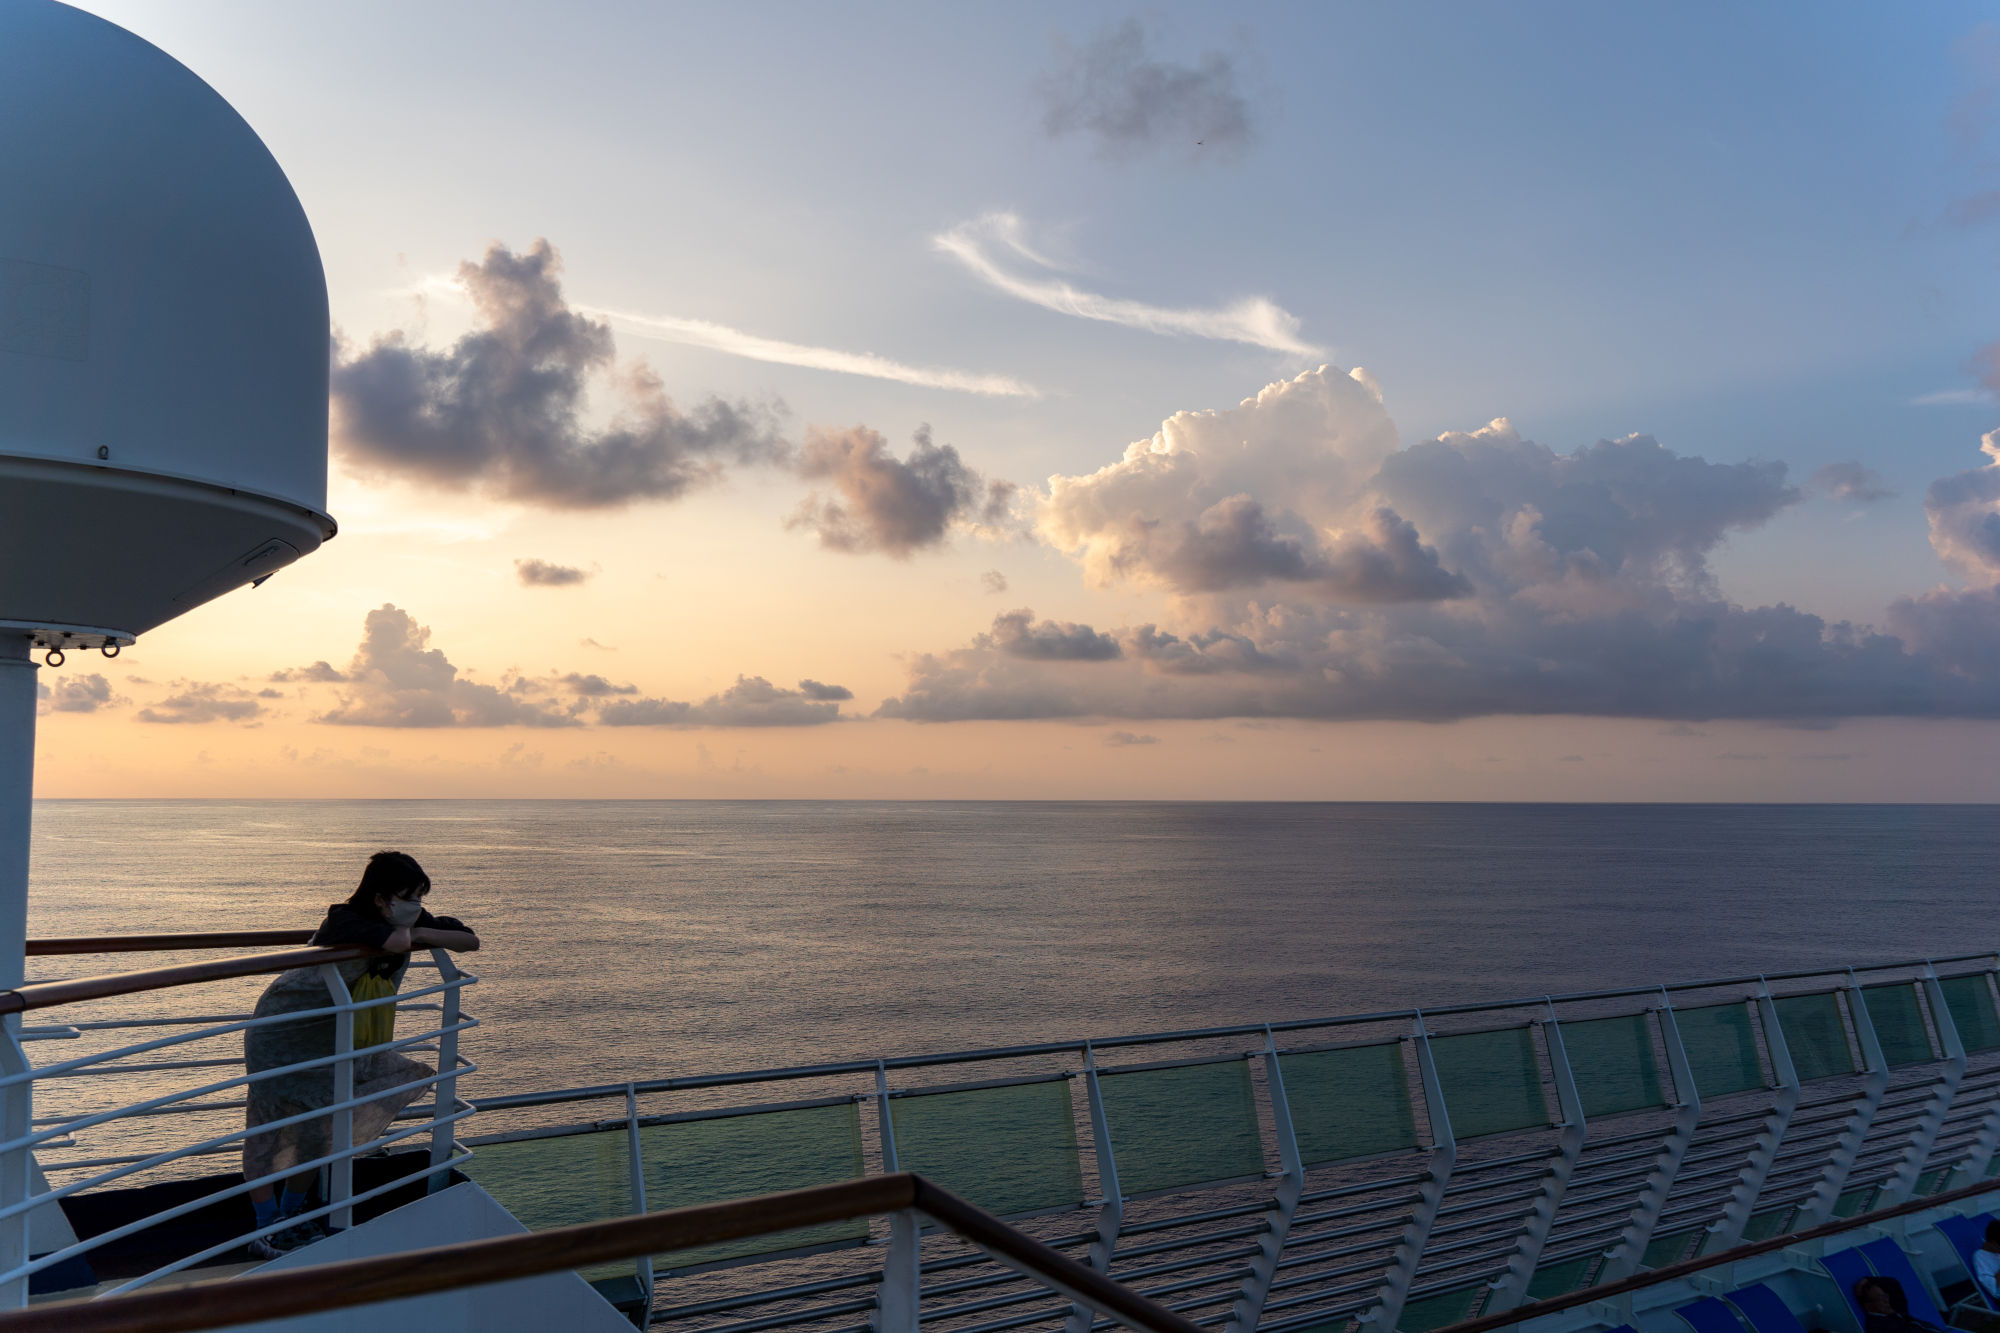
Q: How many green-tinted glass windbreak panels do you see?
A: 11